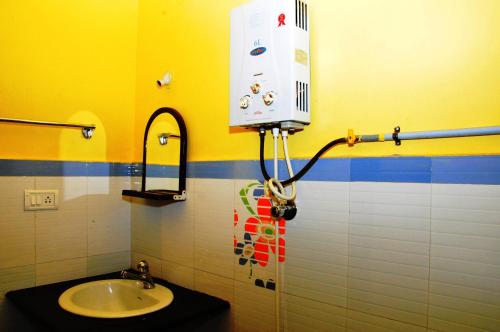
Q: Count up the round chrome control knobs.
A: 3